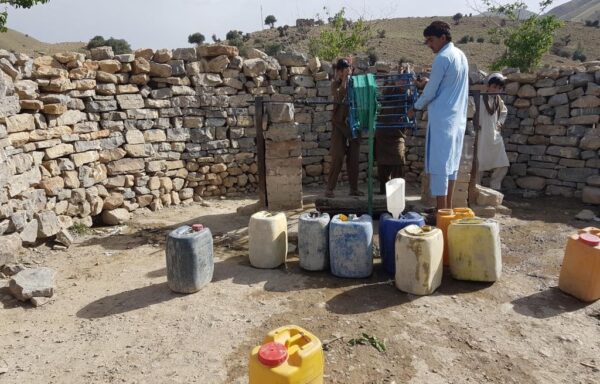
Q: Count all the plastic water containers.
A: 10